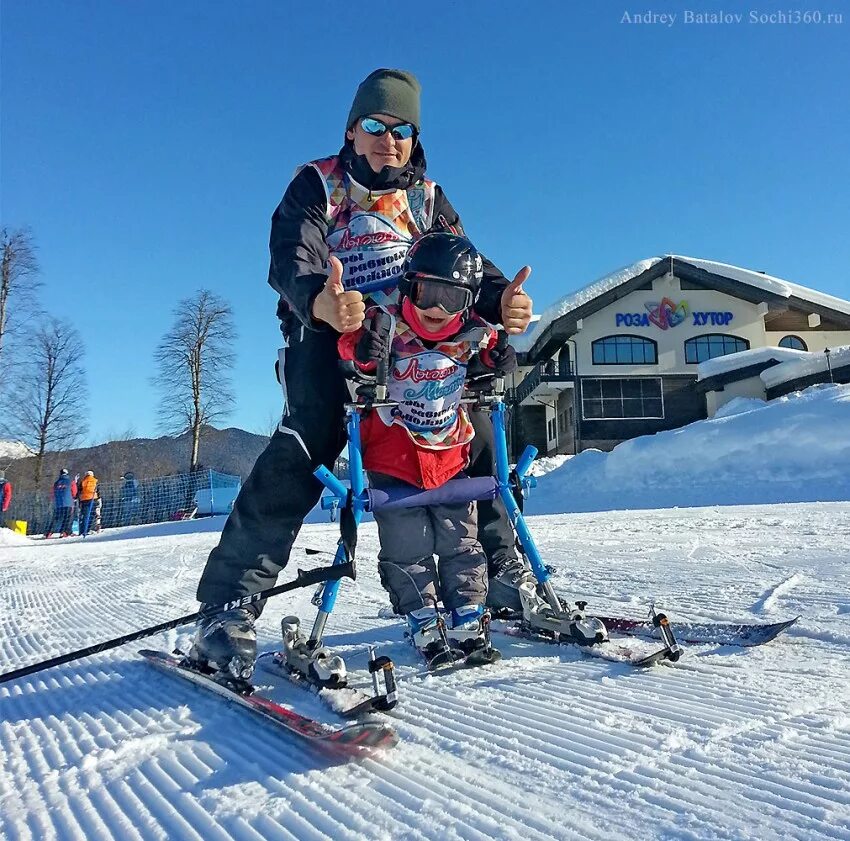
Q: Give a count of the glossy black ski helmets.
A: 1